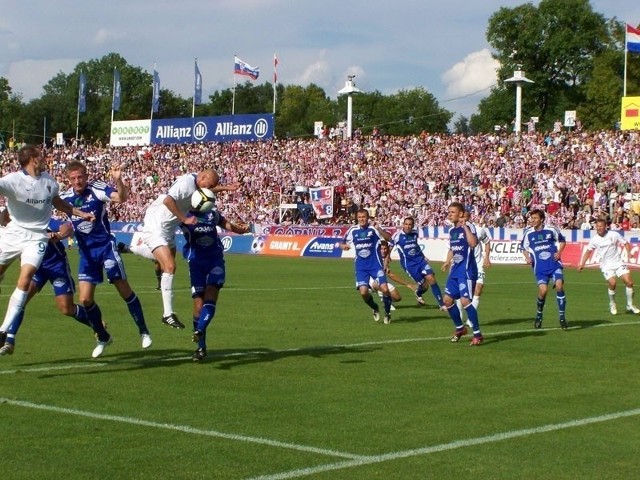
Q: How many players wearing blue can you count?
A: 7